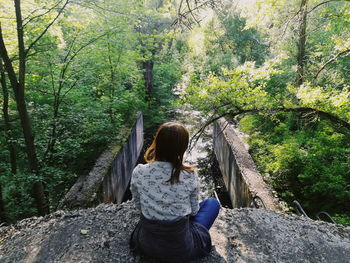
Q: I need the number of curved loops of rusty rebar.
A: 3